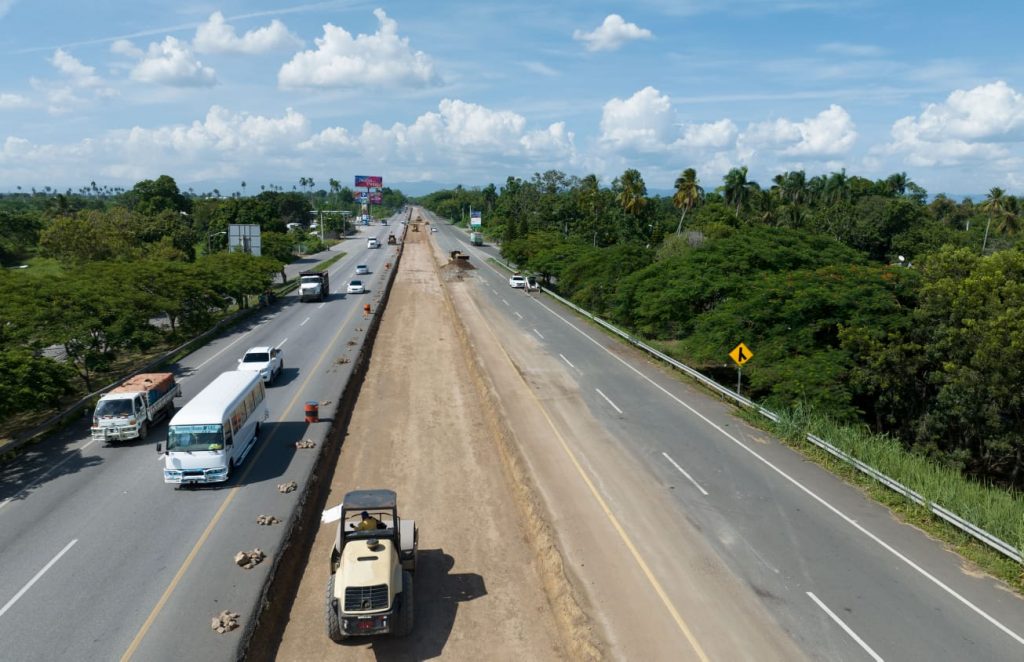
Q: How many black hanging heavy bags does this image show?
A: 0